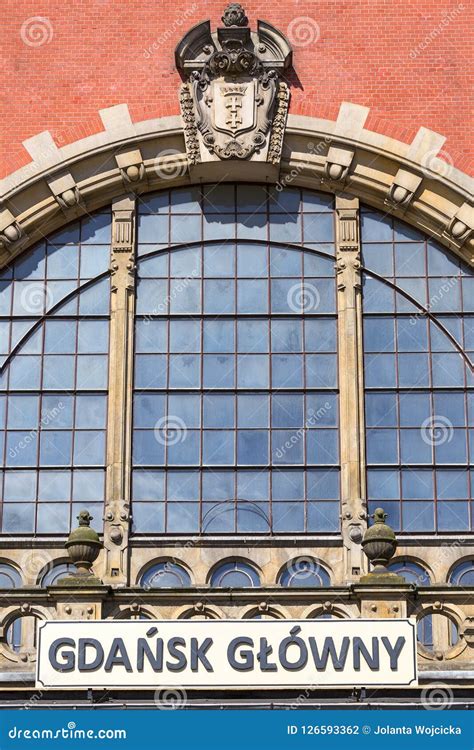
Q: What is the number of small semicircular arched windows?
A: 7